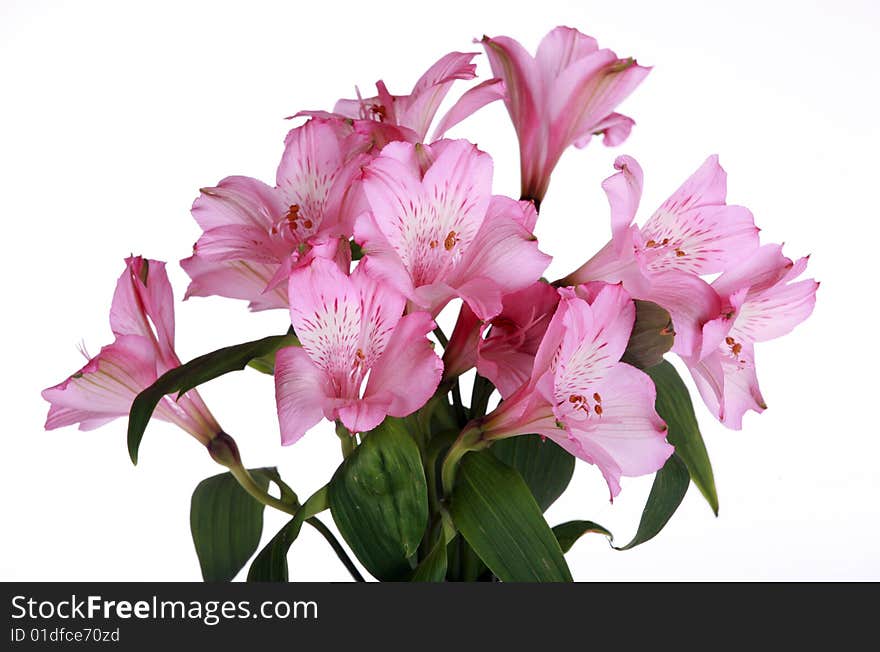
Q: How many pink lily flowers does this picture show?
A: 10